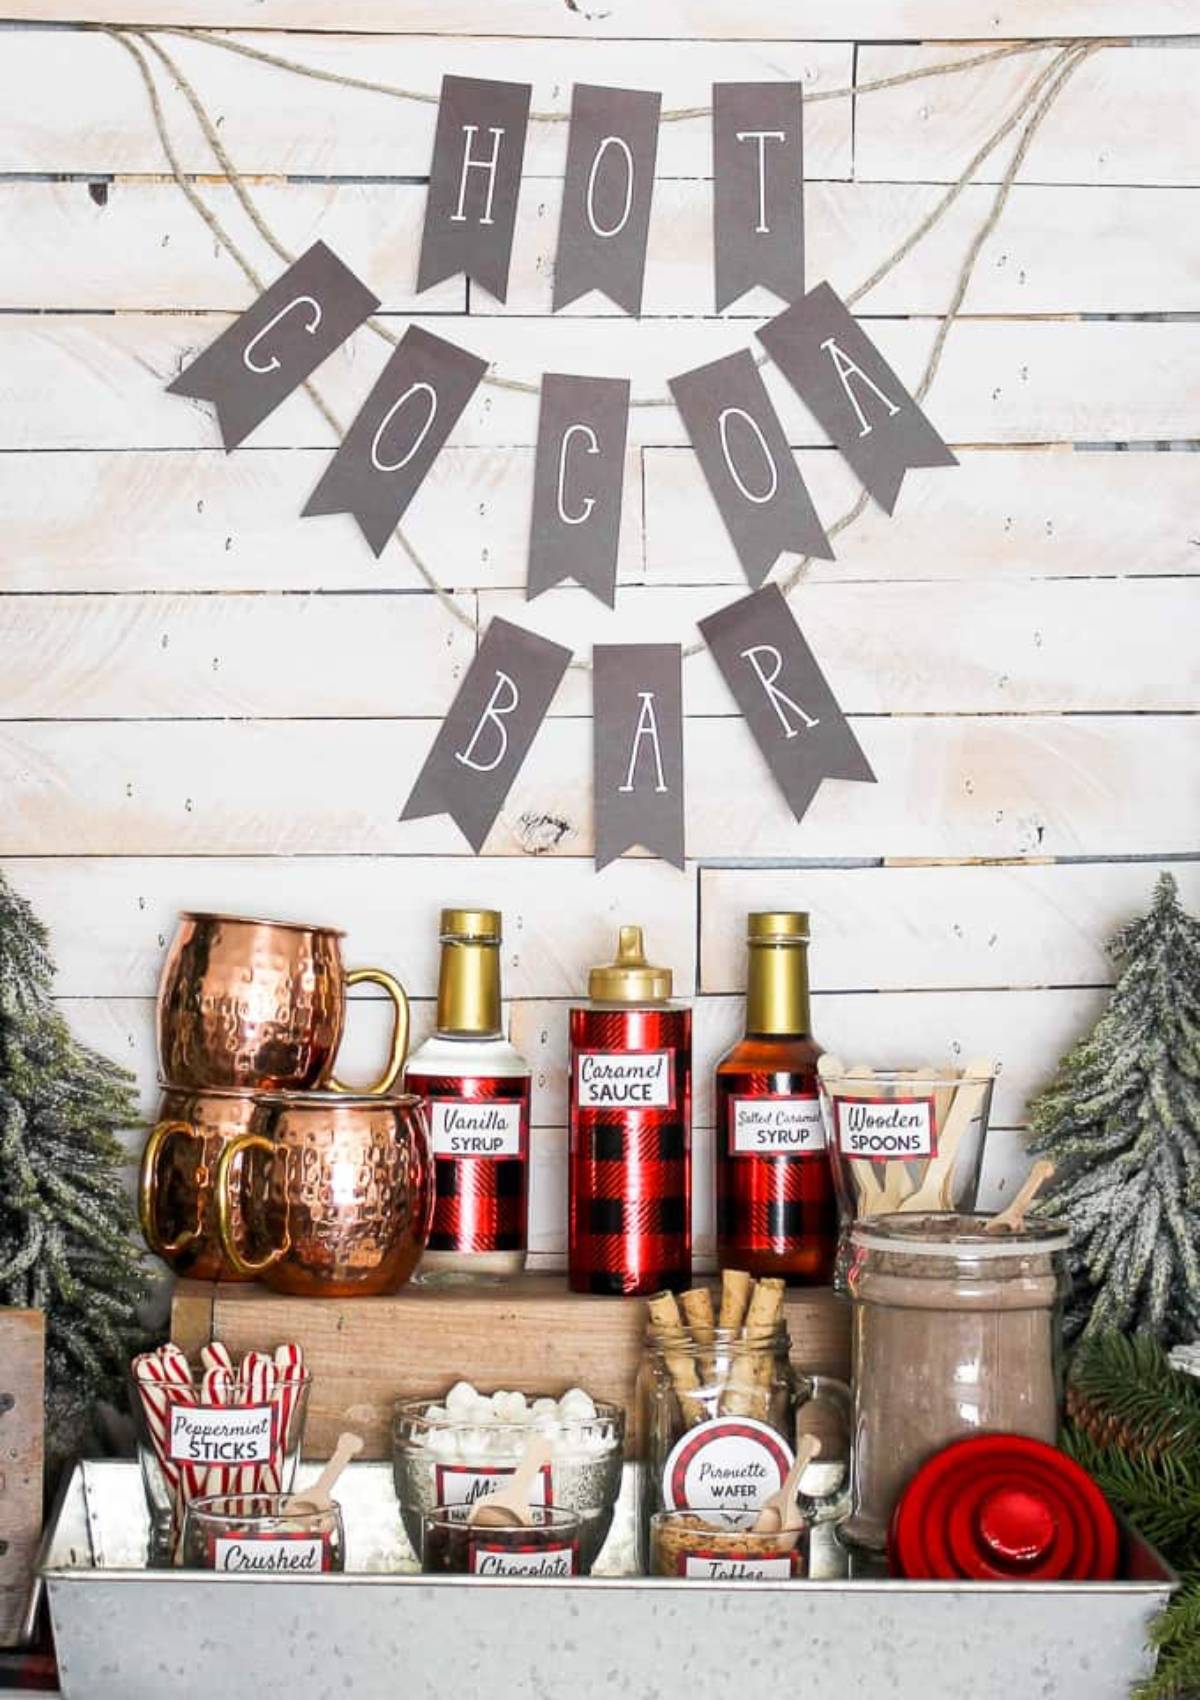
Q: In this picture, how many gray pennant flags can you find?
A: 11